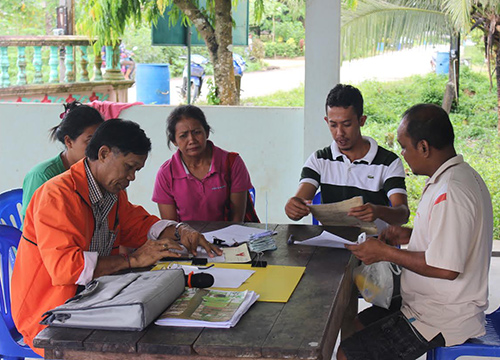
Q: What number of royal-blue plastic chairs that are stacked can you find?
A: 0